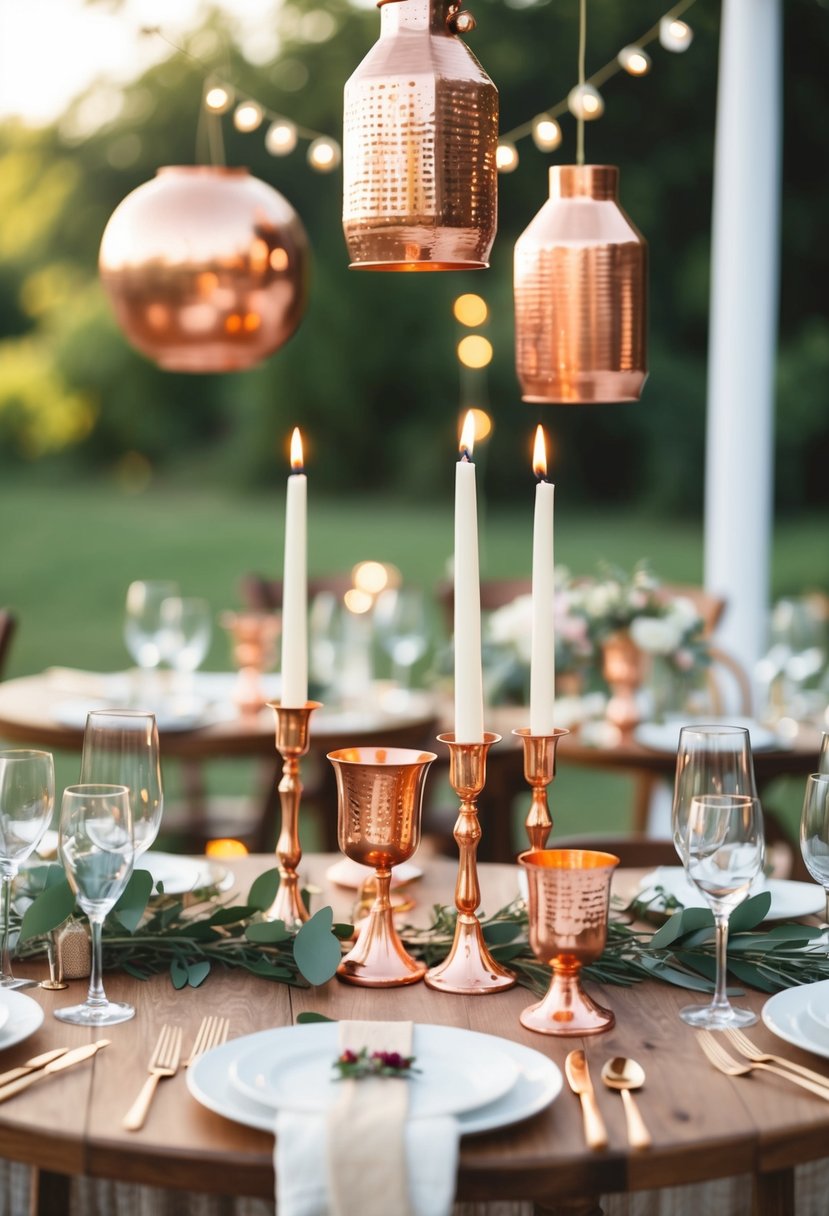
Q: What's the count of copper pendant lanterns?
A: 3